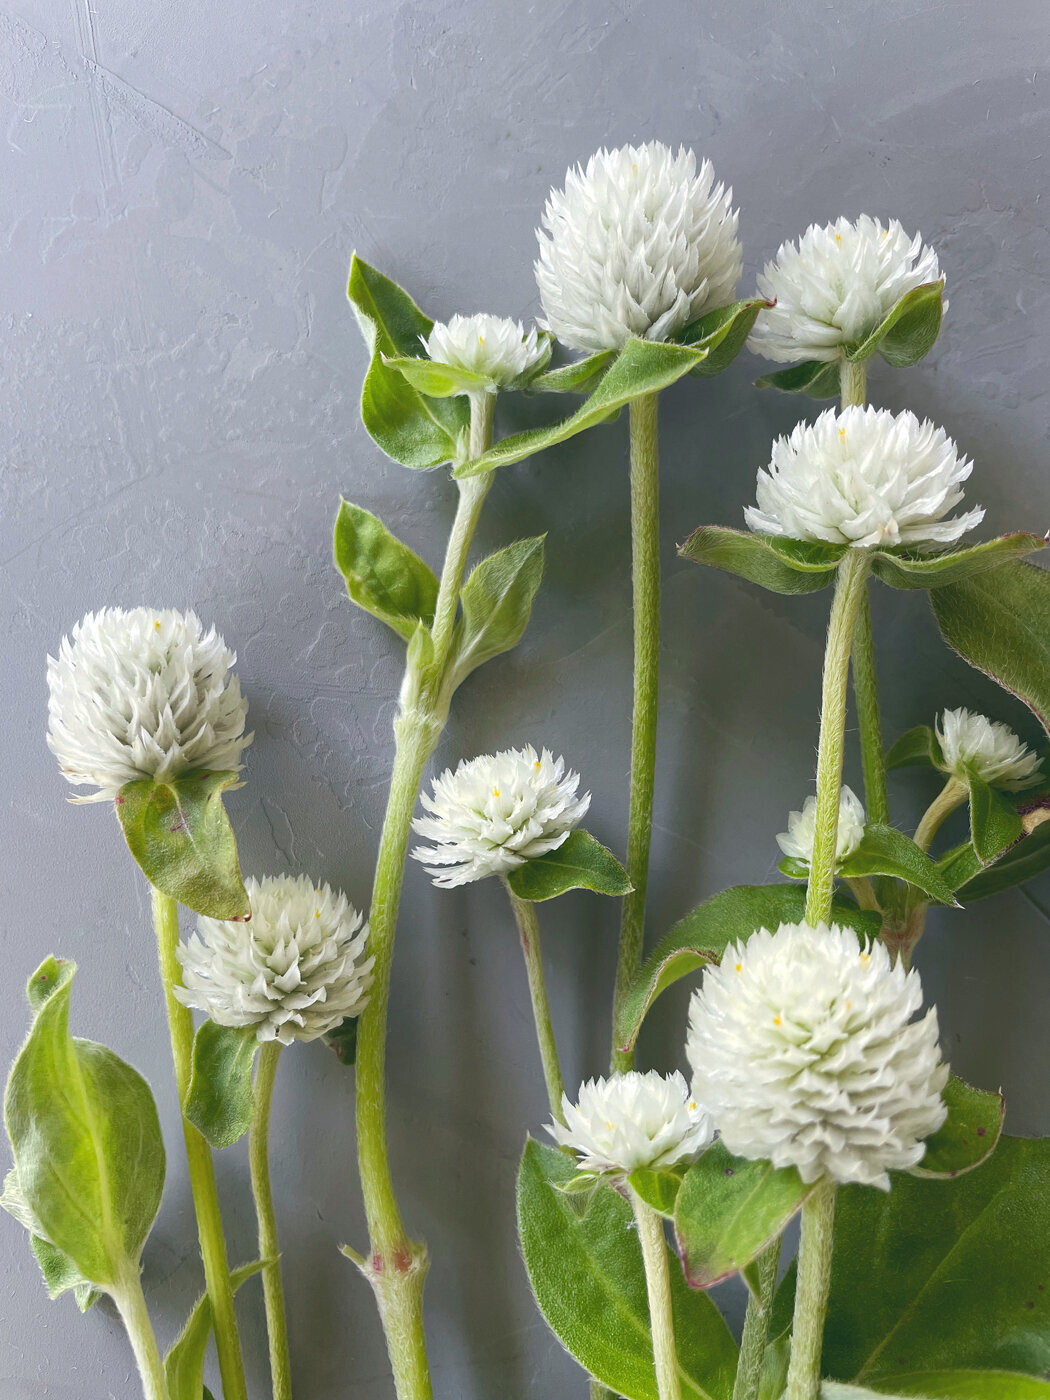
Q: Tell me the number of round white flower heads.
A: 11